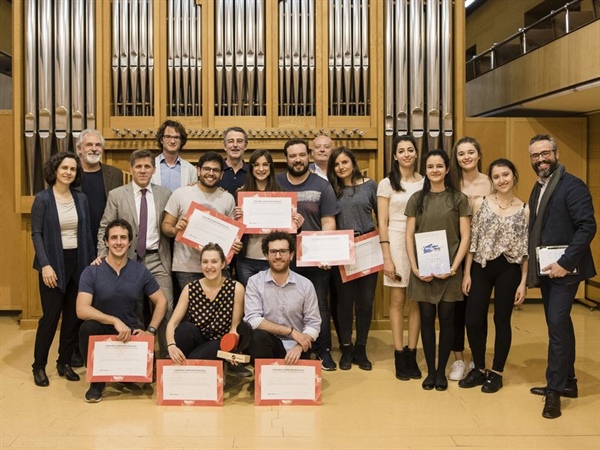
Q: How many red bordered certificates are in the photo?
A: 7